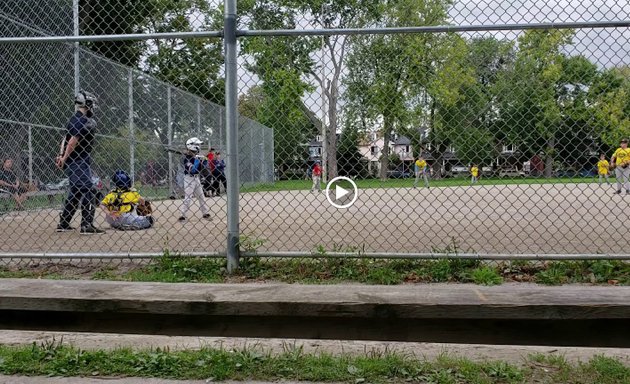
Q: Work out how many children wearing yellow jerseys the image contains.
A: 5